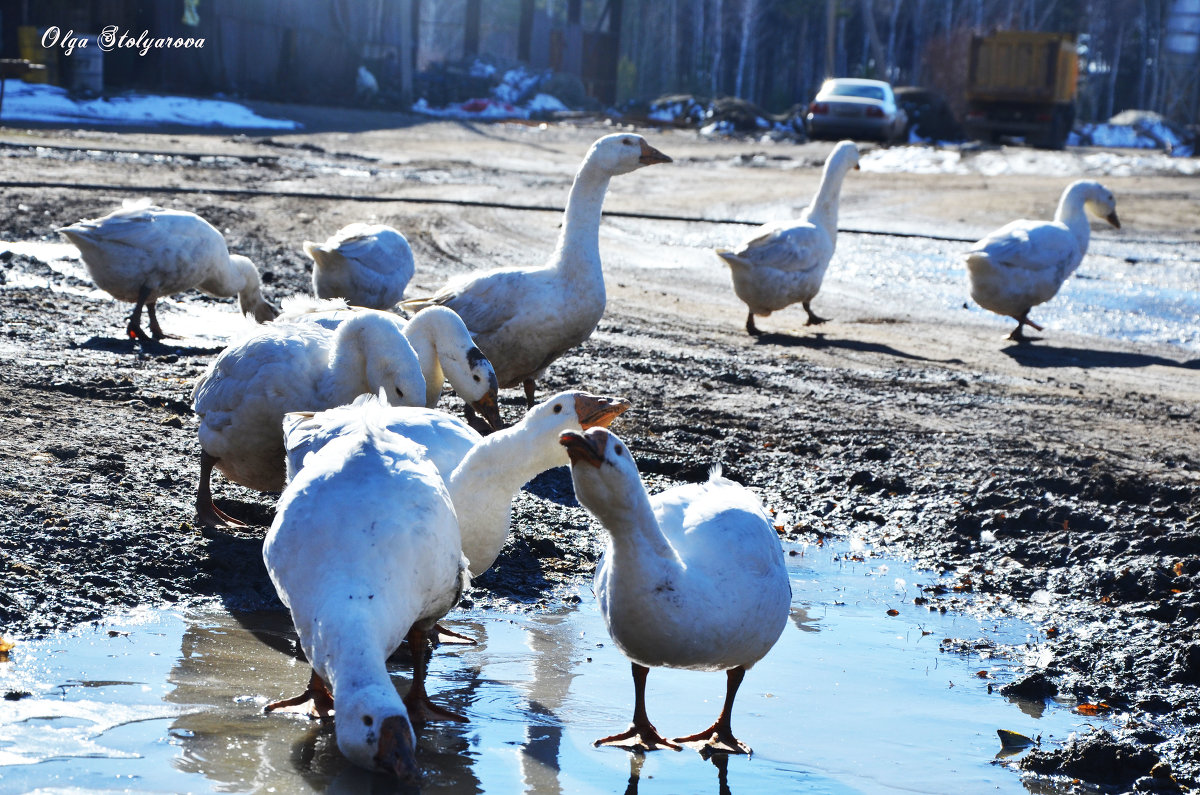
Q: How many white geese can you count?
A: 10